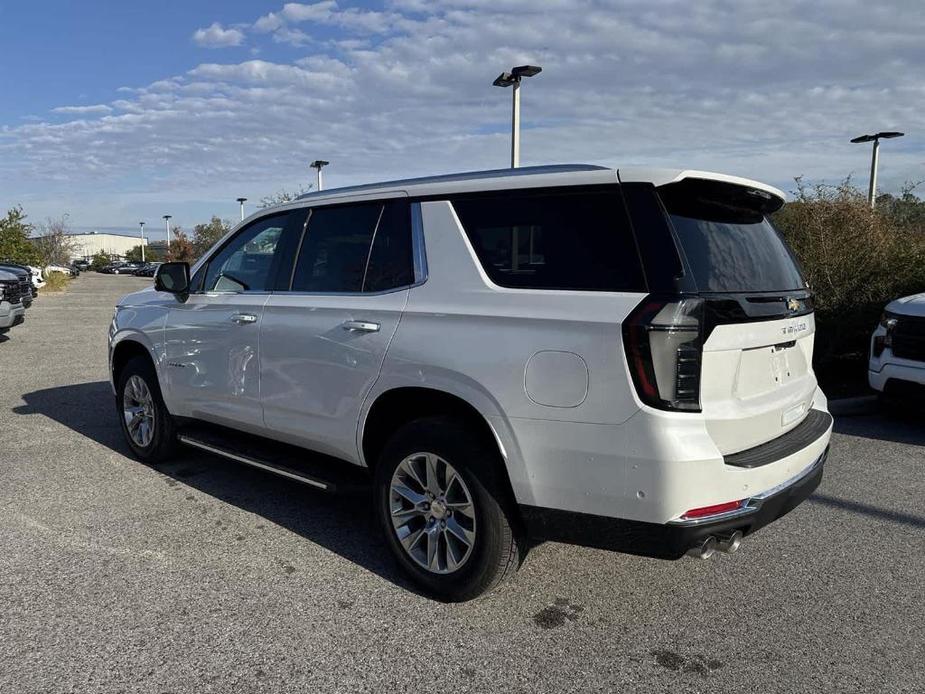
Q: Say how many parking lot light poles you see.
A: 6